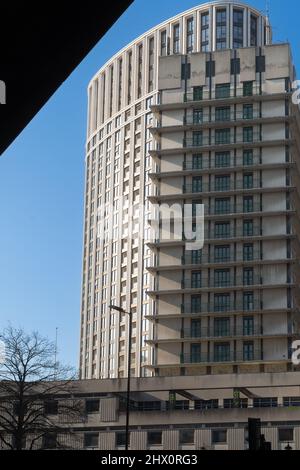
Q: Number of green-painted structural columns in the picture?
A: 2